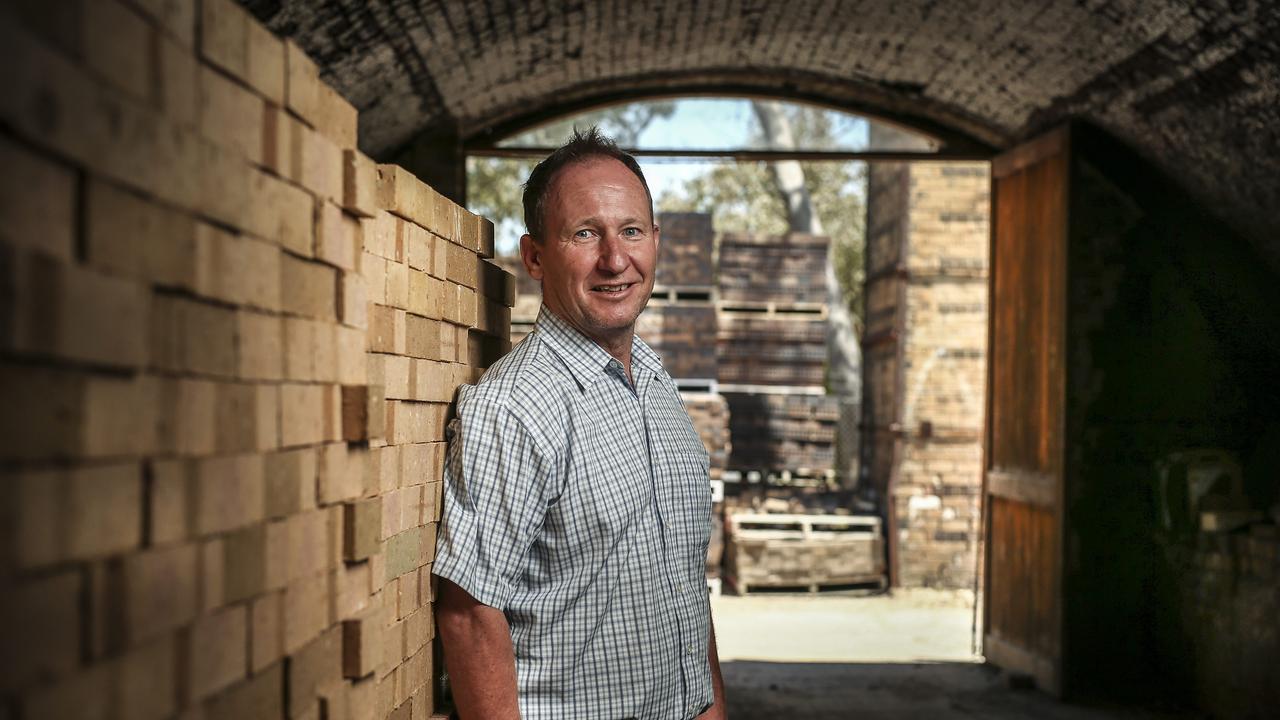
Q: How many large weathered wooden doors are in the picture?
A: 1